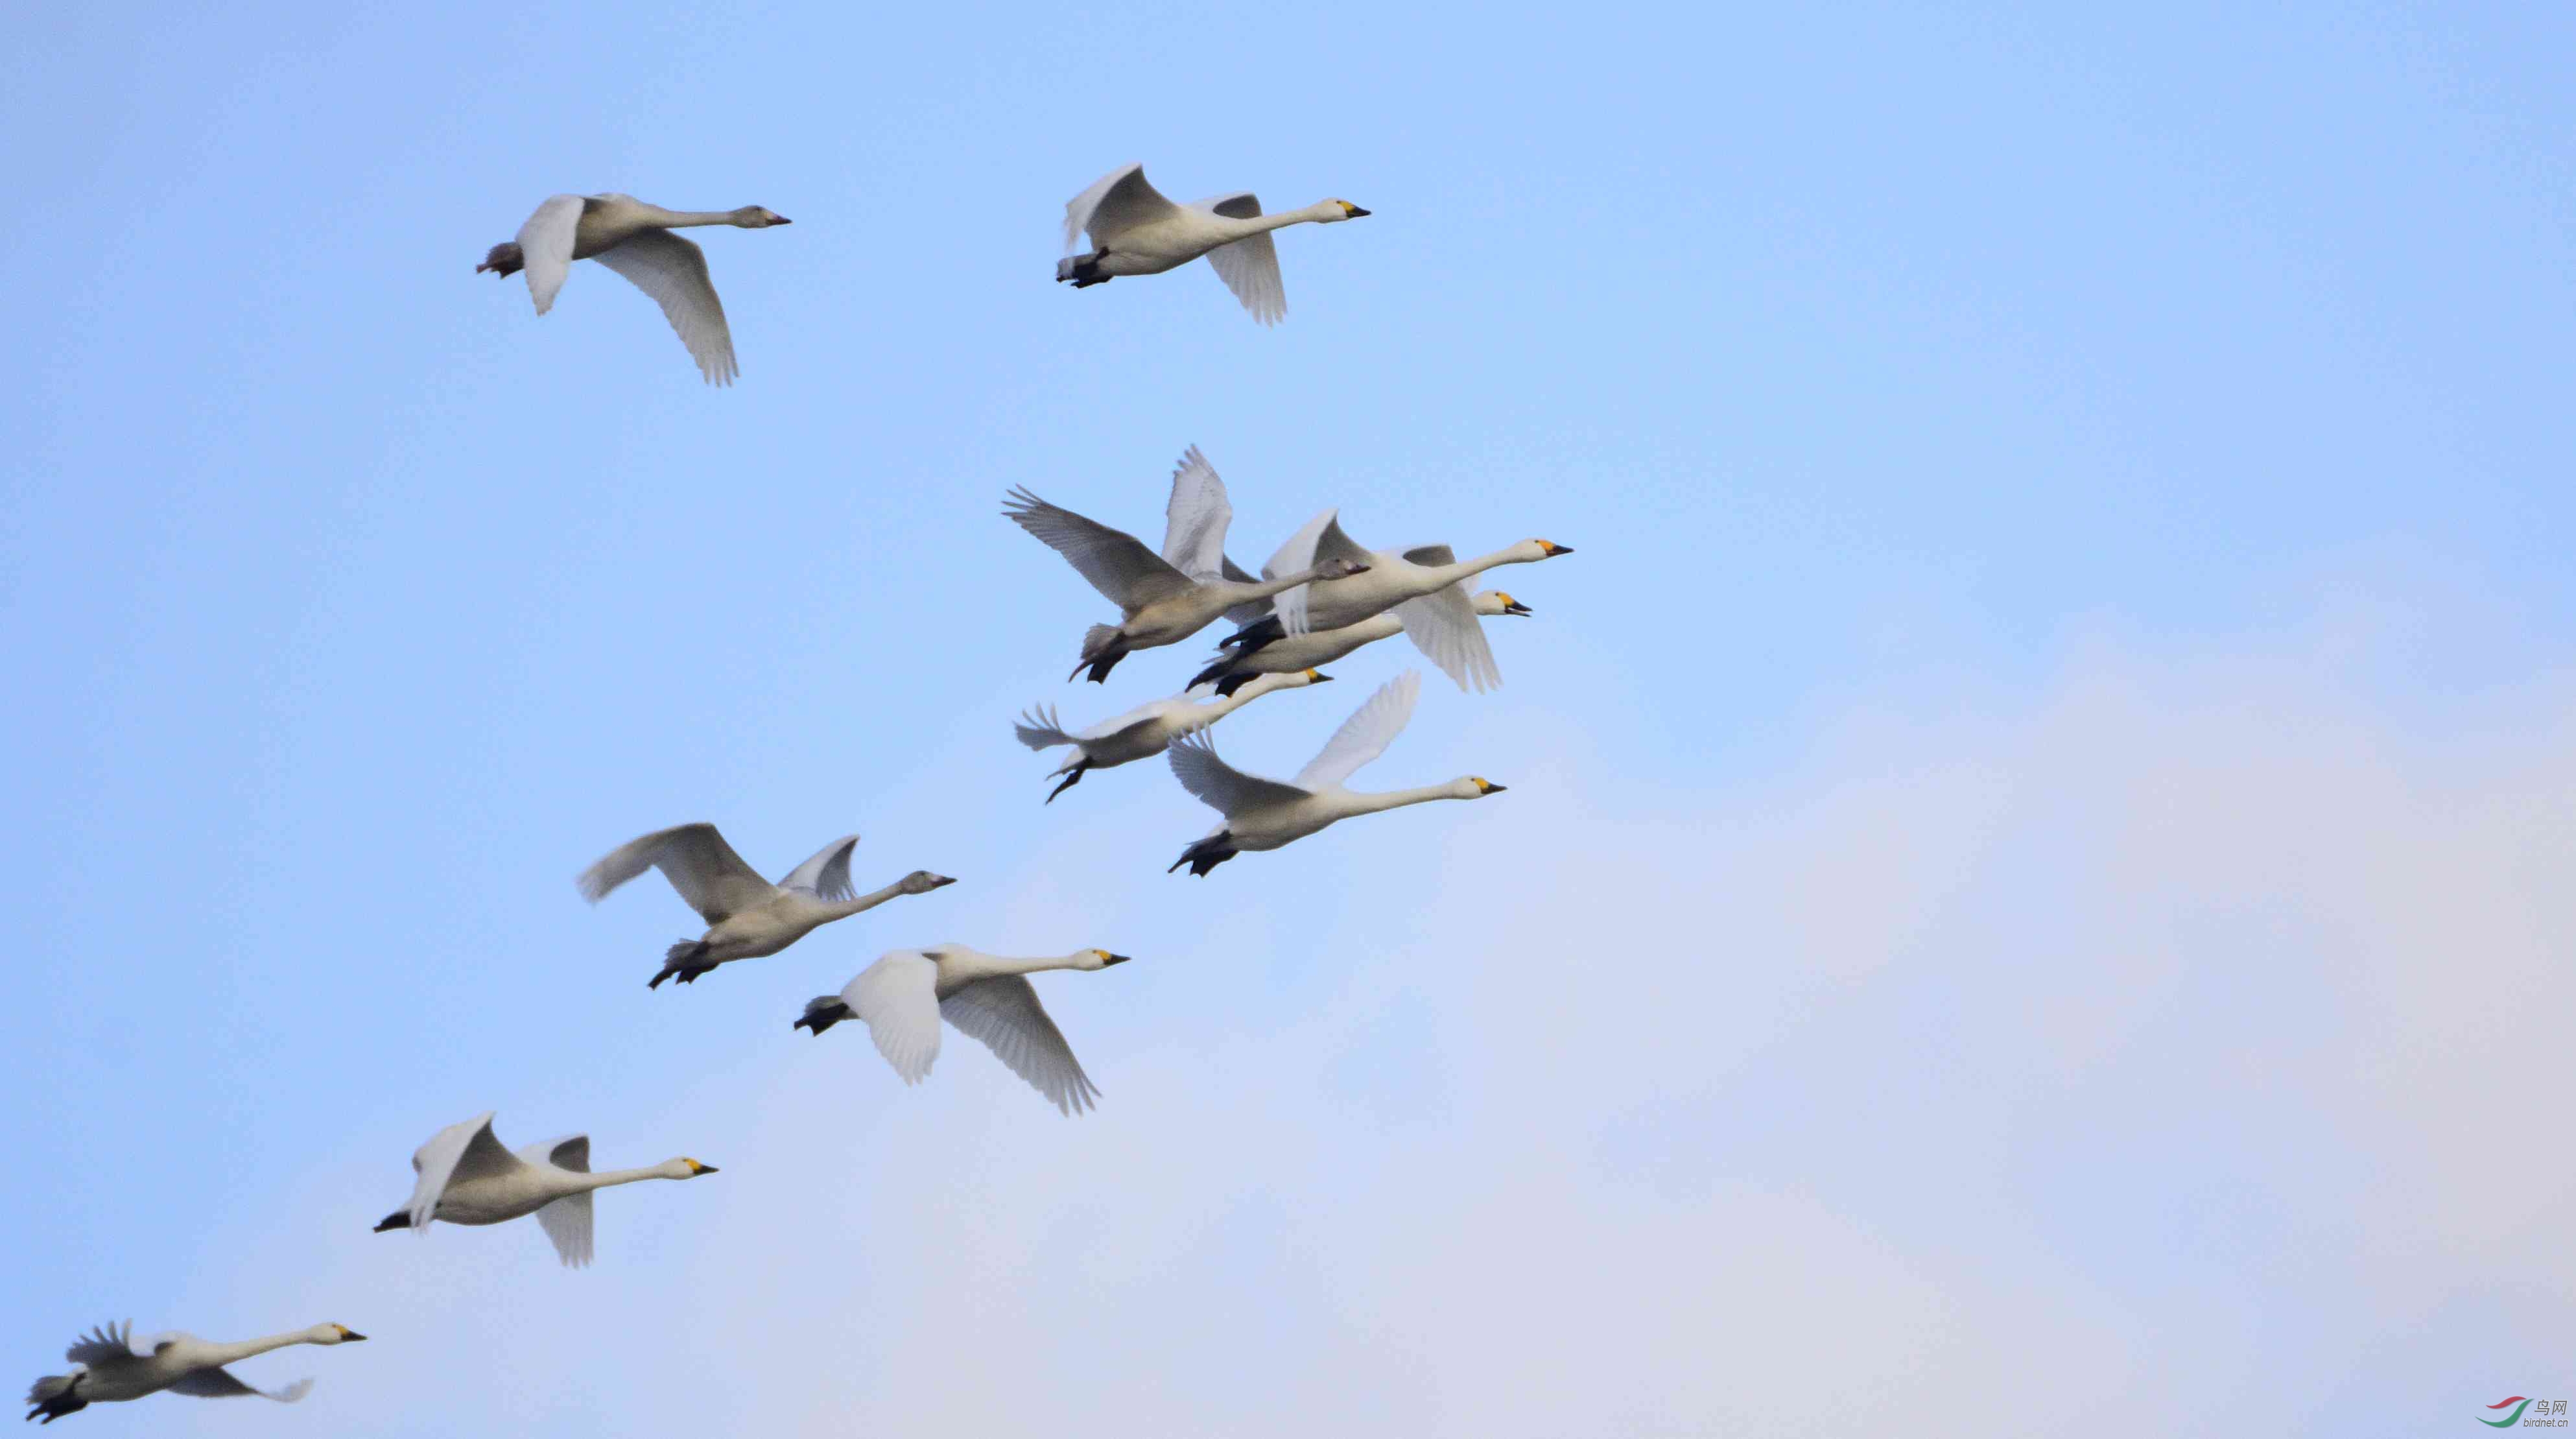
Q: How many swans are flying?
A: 11